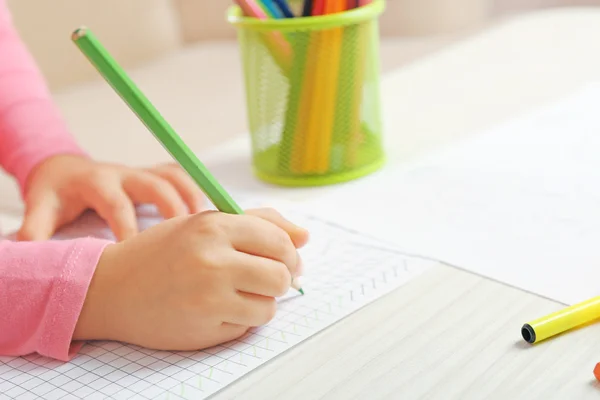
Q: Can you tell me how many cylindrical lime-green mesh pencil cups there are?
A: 1